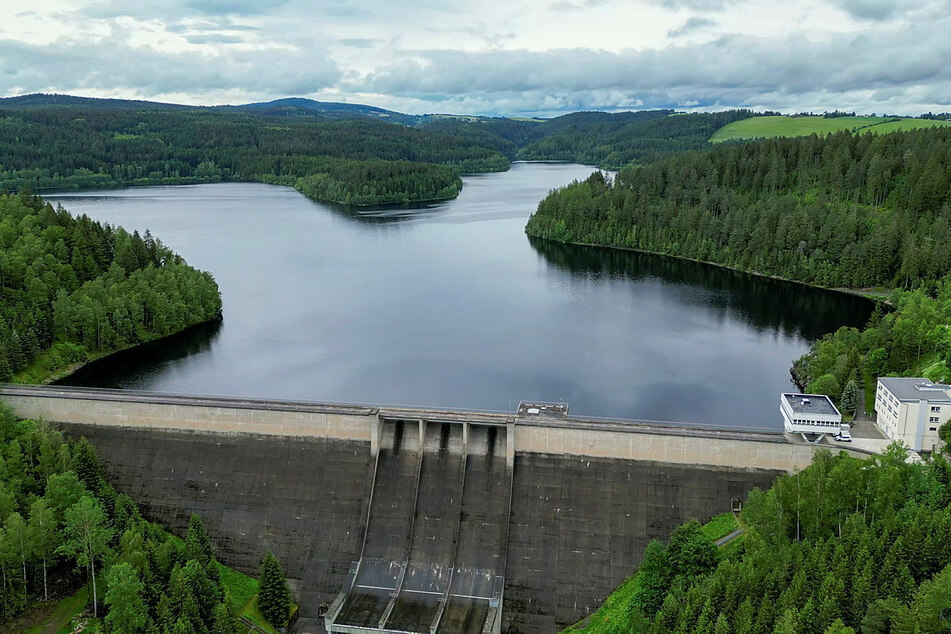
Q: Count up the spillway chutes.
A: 3